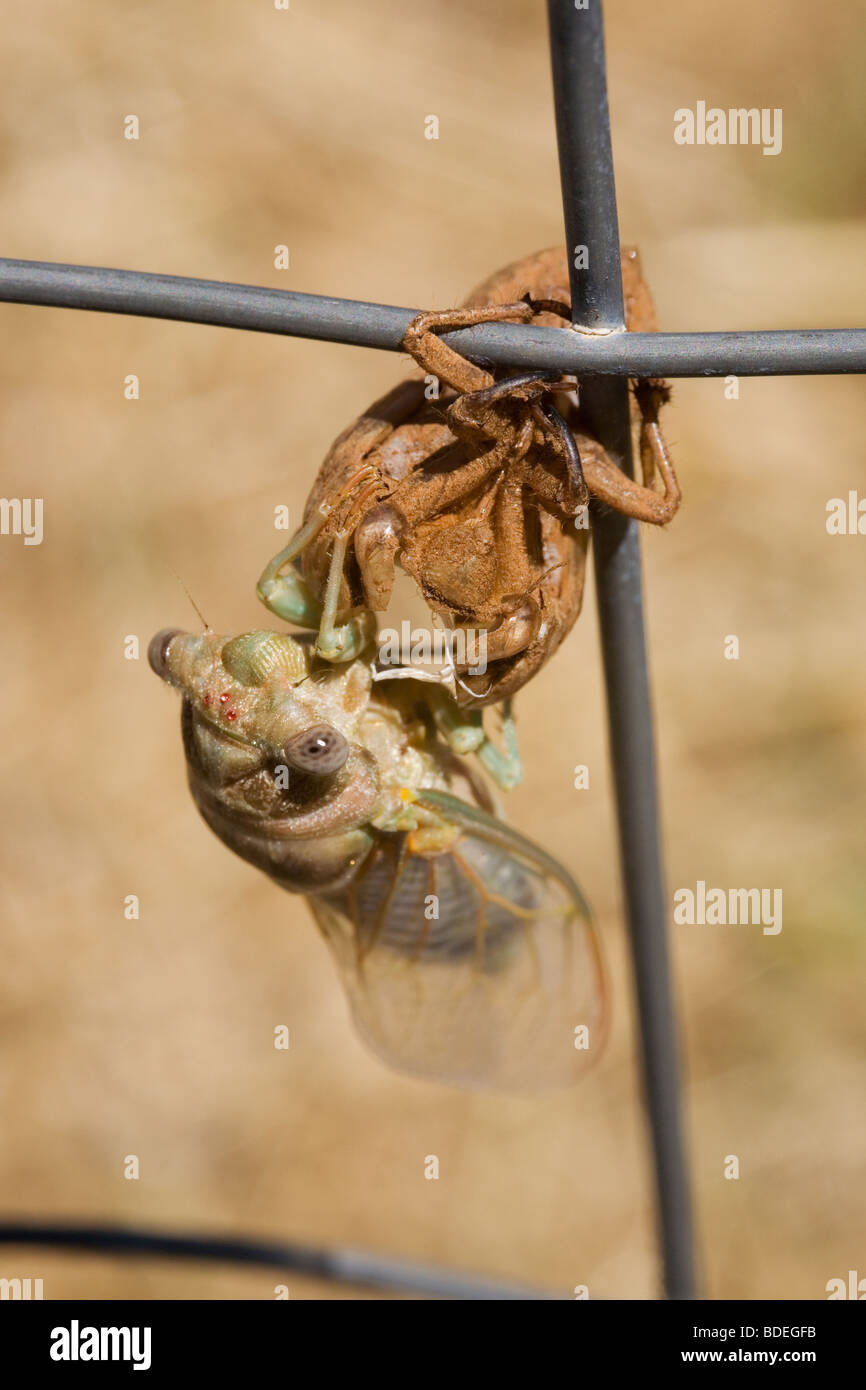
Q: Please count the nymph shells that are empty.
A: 1